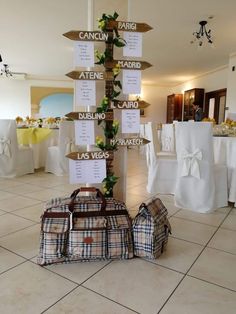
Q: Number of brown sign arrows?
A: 8